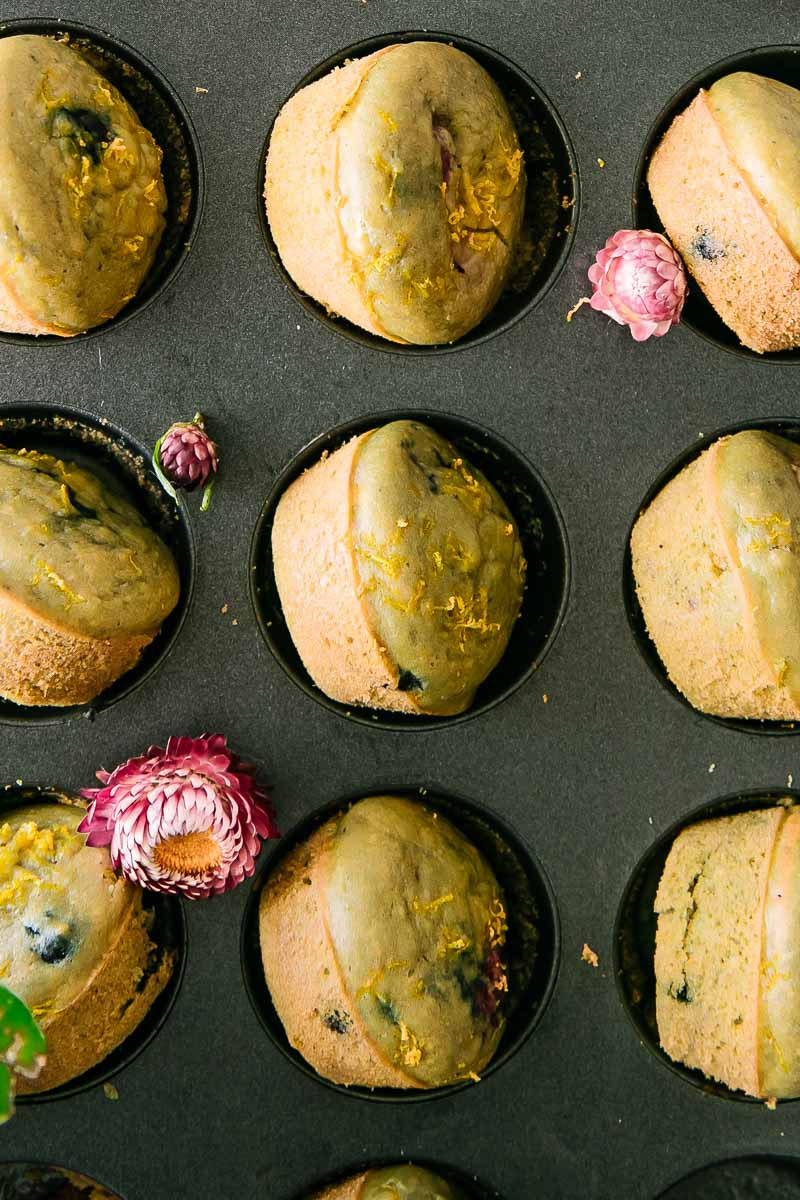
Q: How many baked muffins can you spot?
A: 10